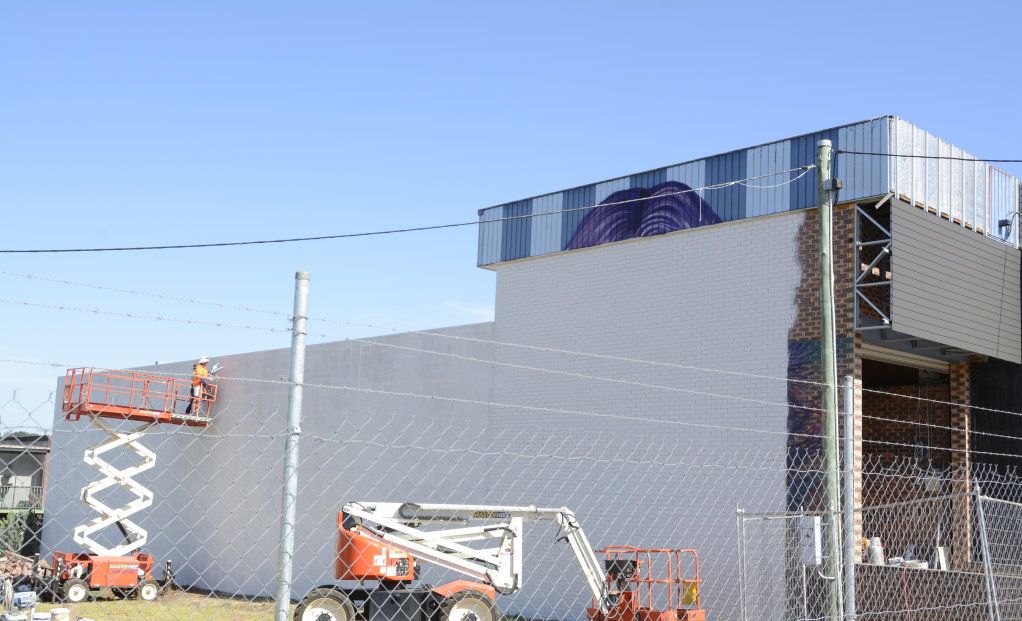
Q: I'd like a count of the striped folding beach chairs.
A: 0